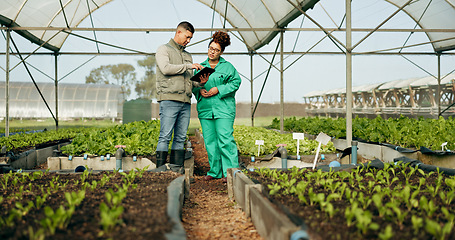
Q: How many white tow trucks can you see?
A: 0